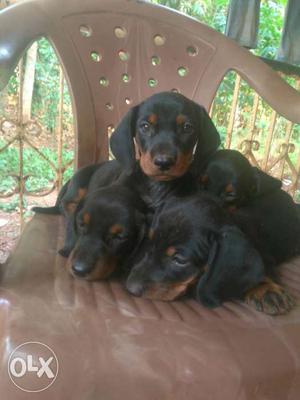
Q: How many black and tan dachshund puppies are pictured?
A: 4